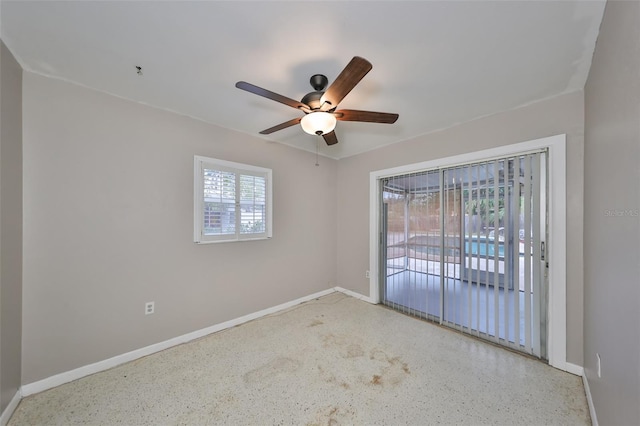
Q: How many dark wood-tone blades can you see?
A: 5